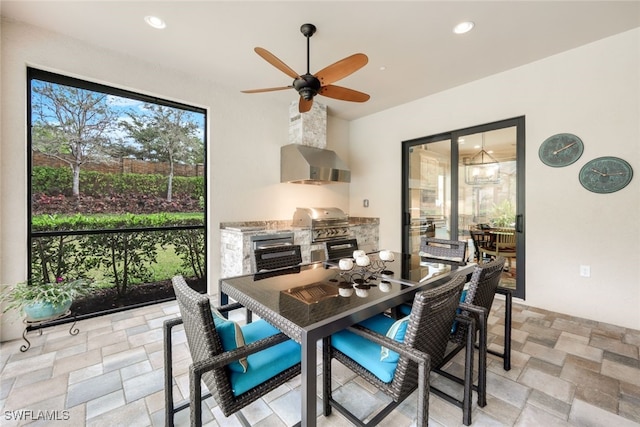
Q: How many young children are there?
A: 0